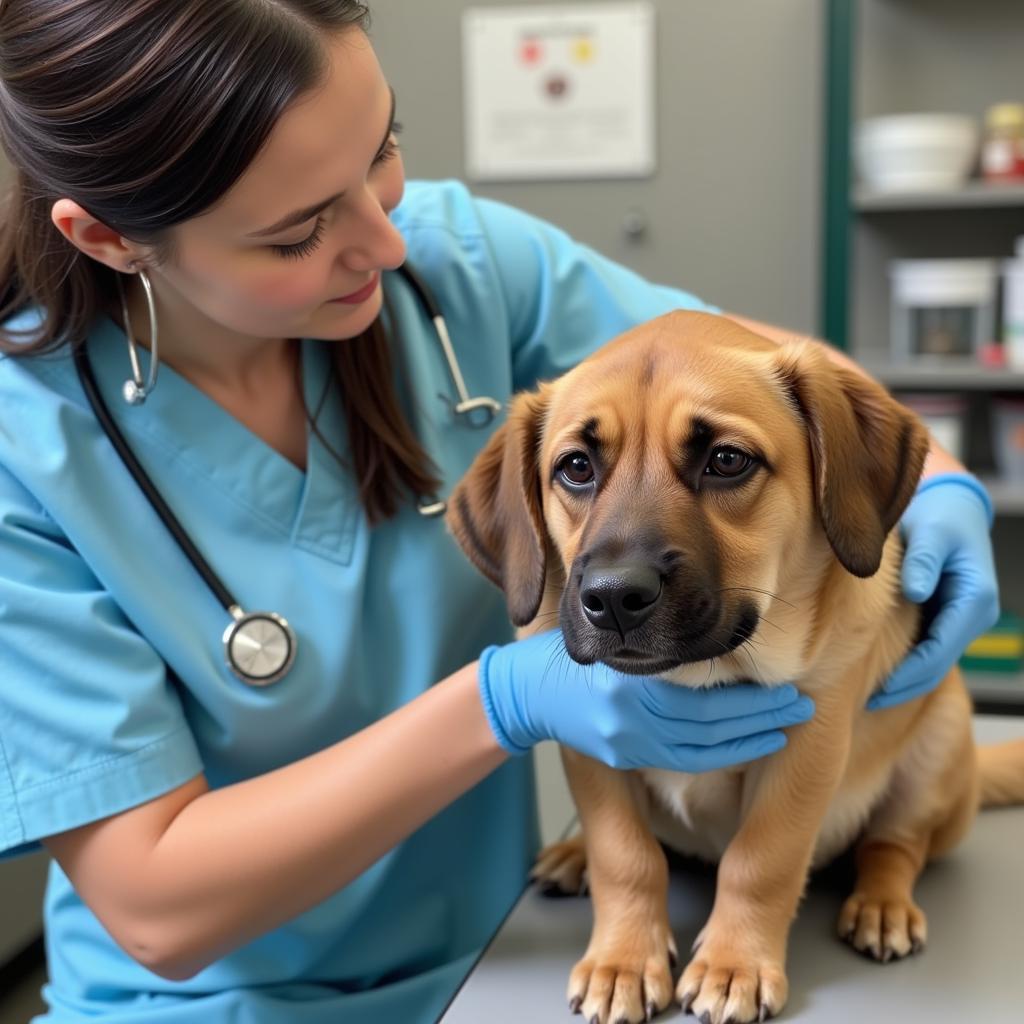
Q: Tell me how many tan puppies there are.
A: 1